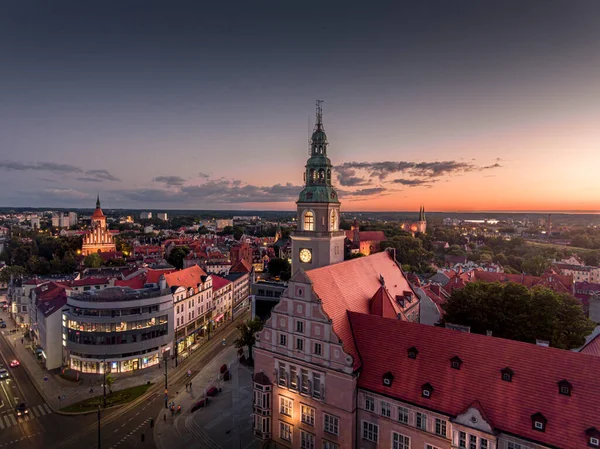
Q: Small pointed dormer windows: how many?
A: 8